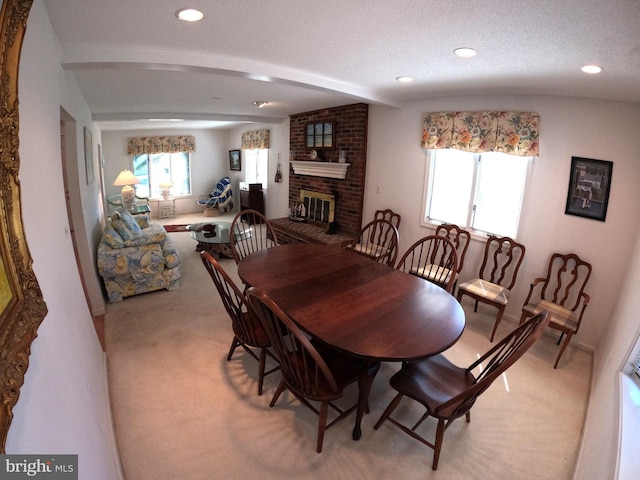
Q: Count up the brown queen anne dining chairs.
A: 4